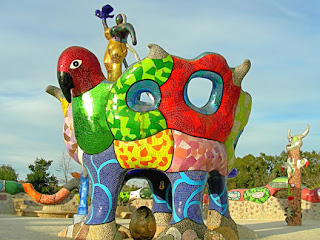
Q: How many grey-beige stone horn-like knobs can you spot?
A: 3